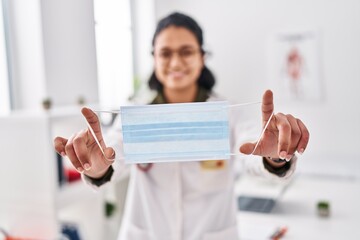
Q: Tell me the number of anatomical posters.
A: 1